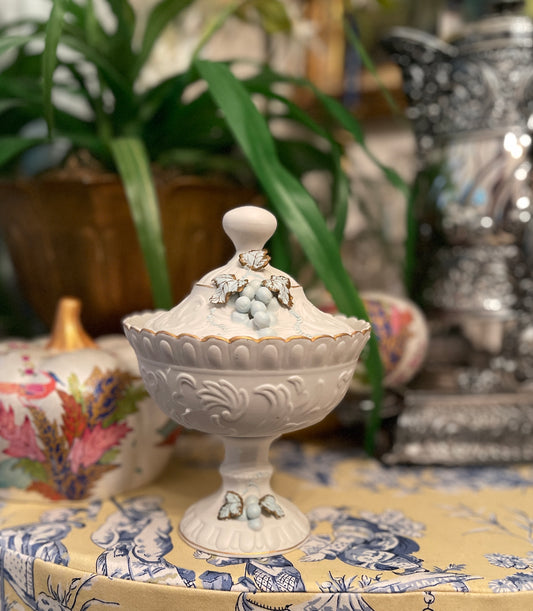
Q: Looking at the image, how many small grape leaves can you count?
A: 5